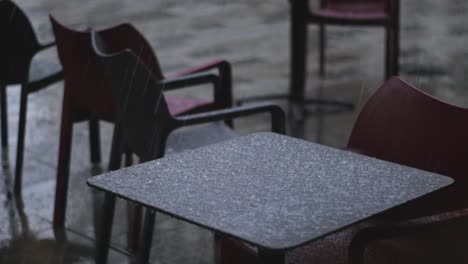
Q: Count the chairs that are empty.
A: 5